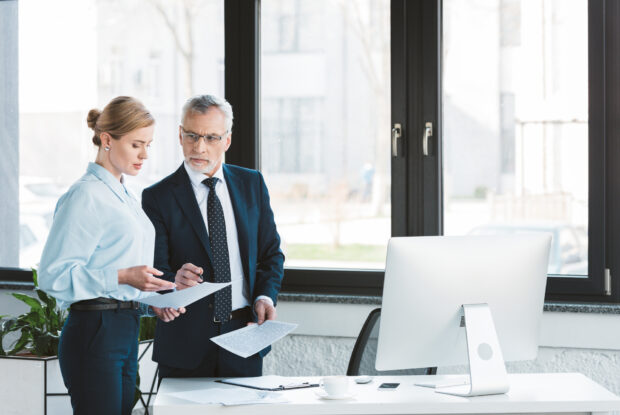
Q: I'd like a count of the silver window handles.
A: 2